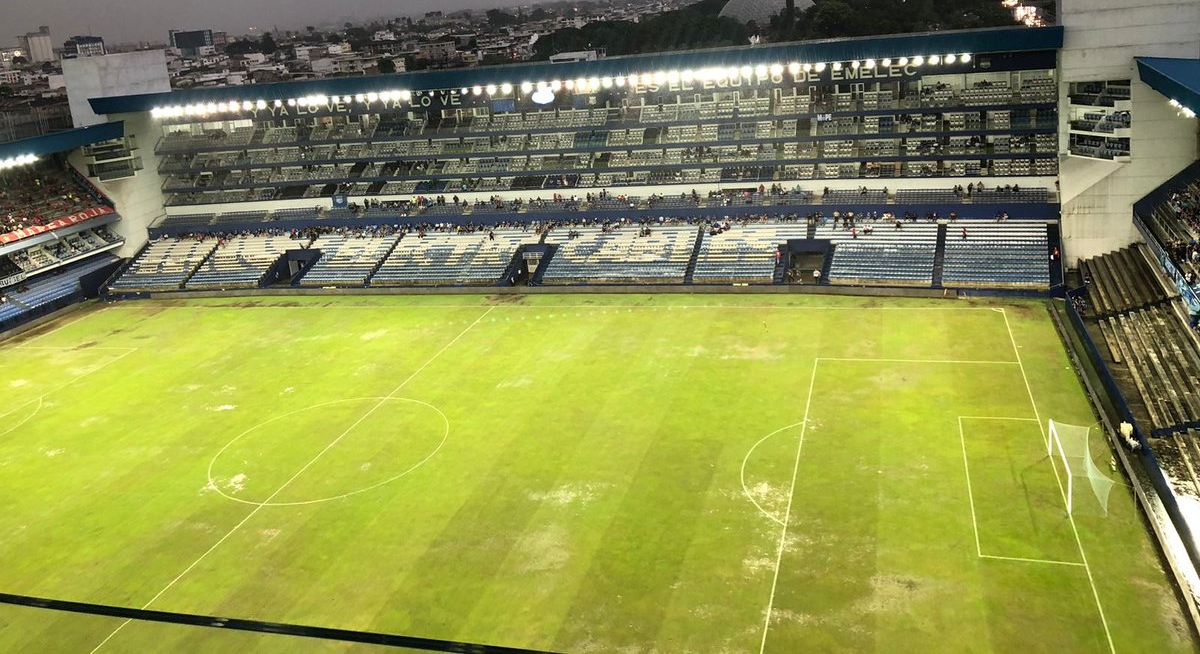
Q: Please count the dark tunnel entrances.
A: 3